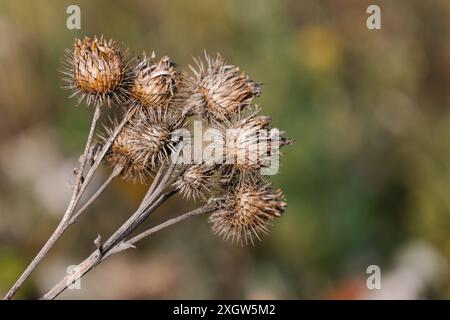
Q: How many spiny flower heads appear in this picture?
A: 7